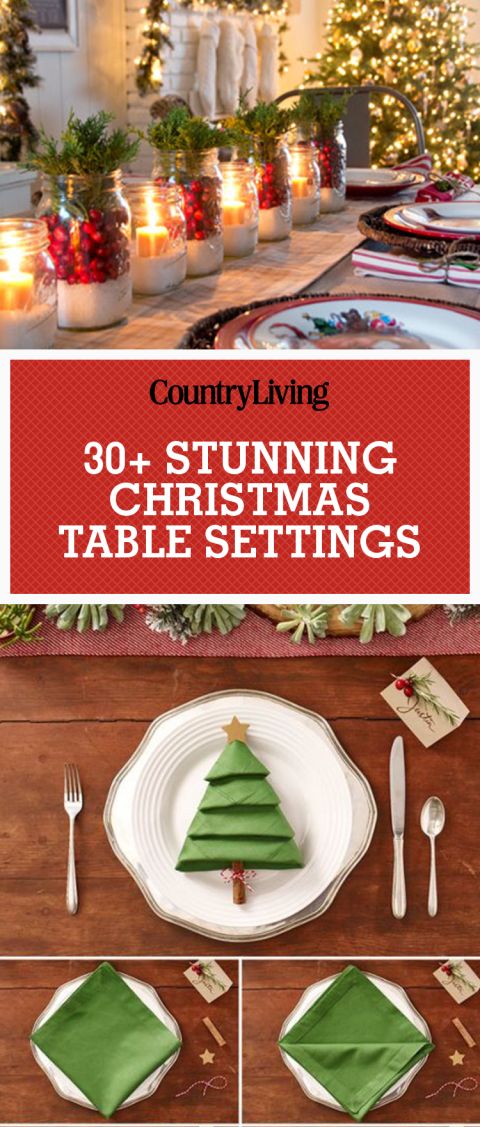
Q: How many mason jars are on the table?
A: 8